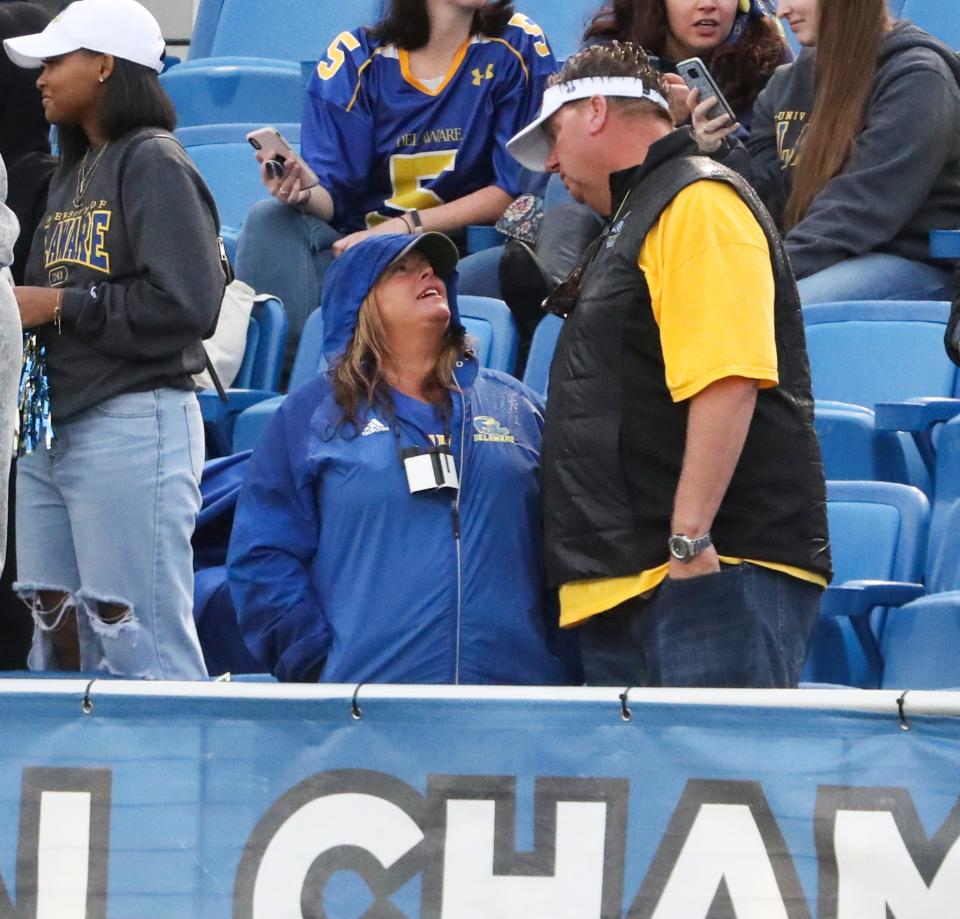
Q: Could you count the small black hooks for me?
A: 4